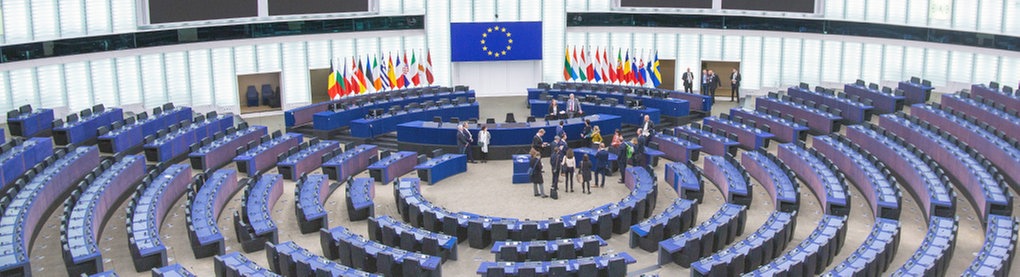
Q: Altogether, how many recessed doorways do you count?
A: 4